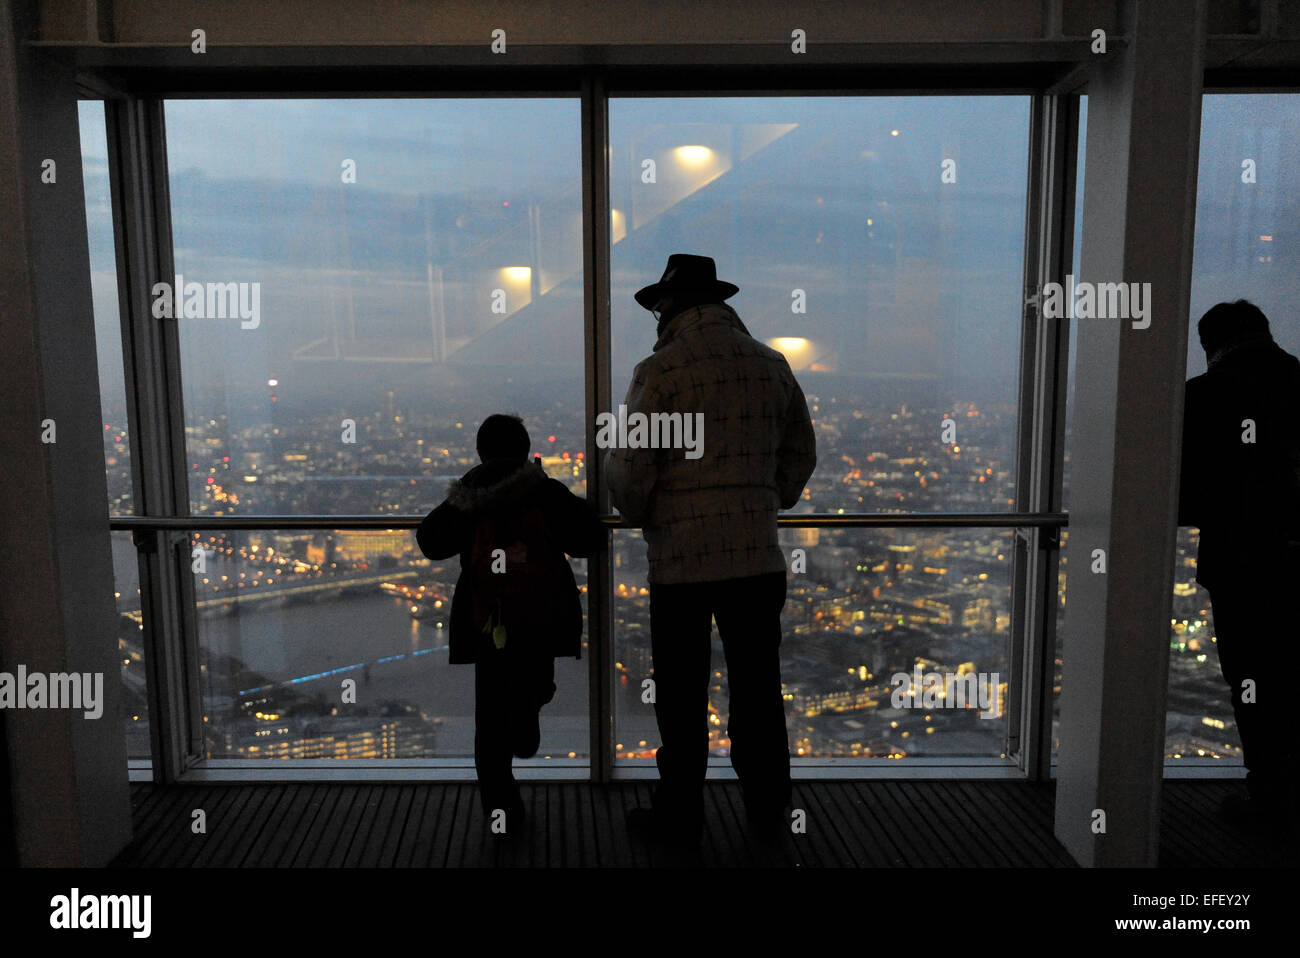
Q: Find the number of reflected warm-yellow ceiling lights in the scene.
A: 4